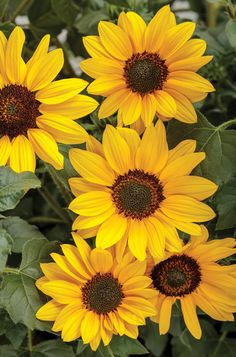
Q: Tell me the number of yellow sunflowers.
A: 5